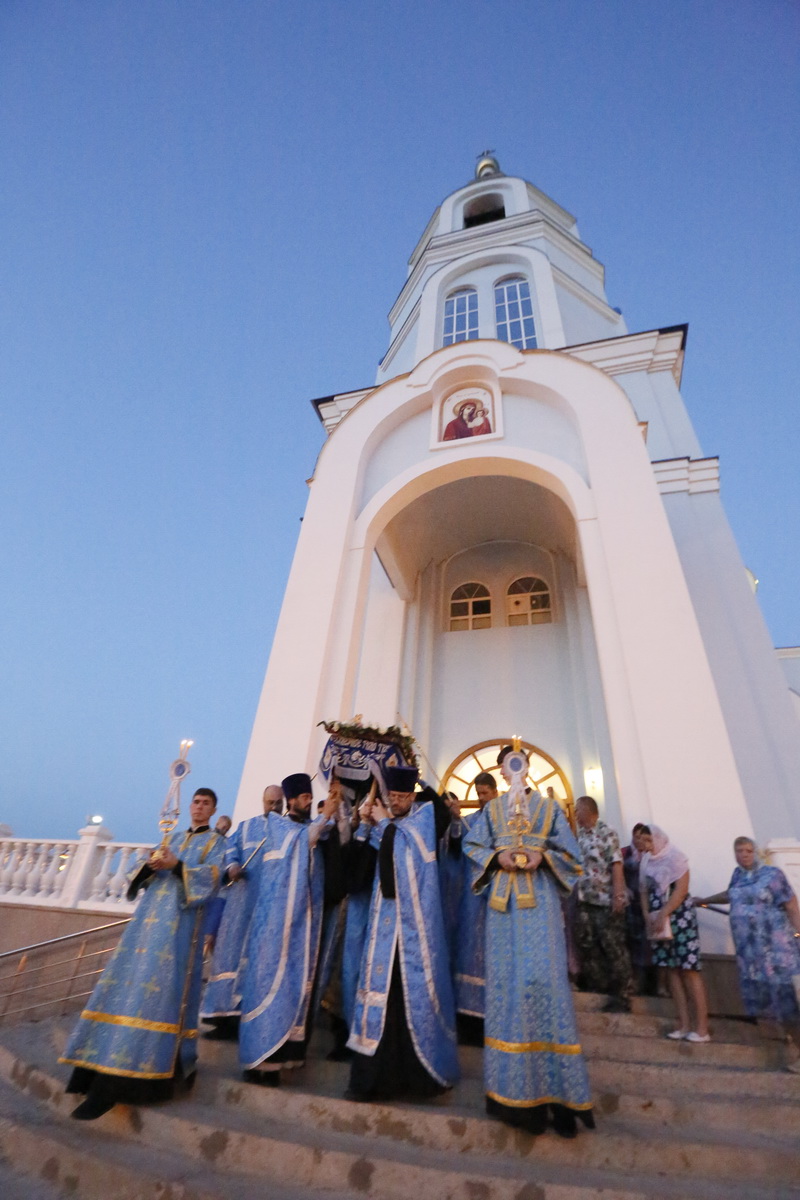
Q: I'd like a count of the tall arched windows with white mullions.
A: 2